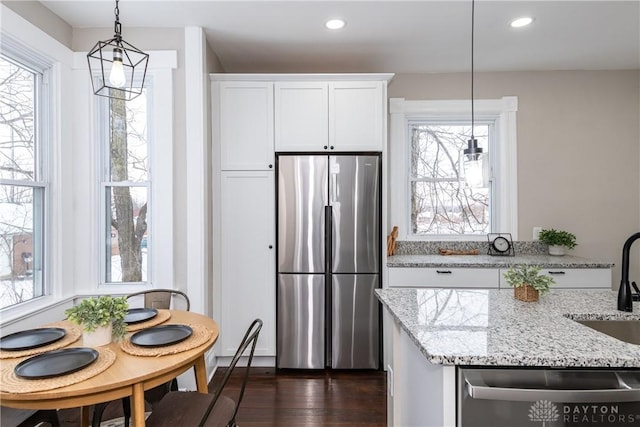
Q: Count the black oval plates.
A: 4